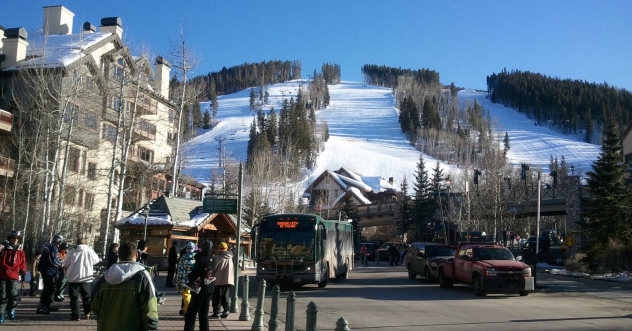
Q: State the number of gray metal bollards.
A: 6